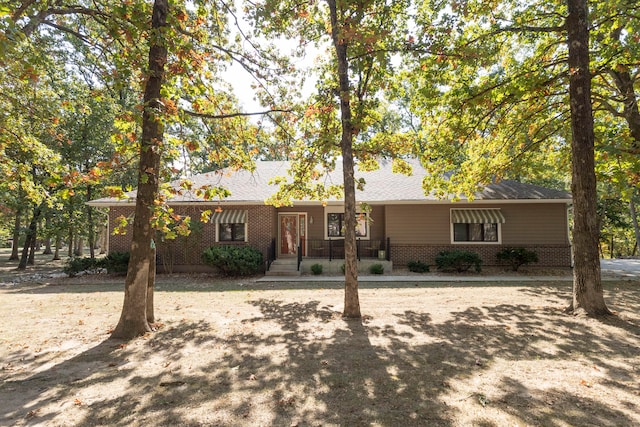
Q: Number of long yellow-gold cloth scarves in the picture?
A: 0